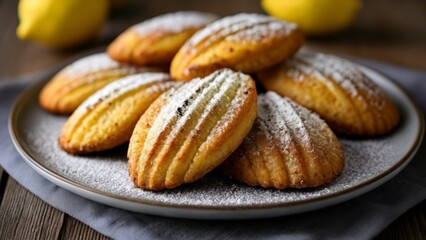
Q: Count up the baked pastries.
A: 7